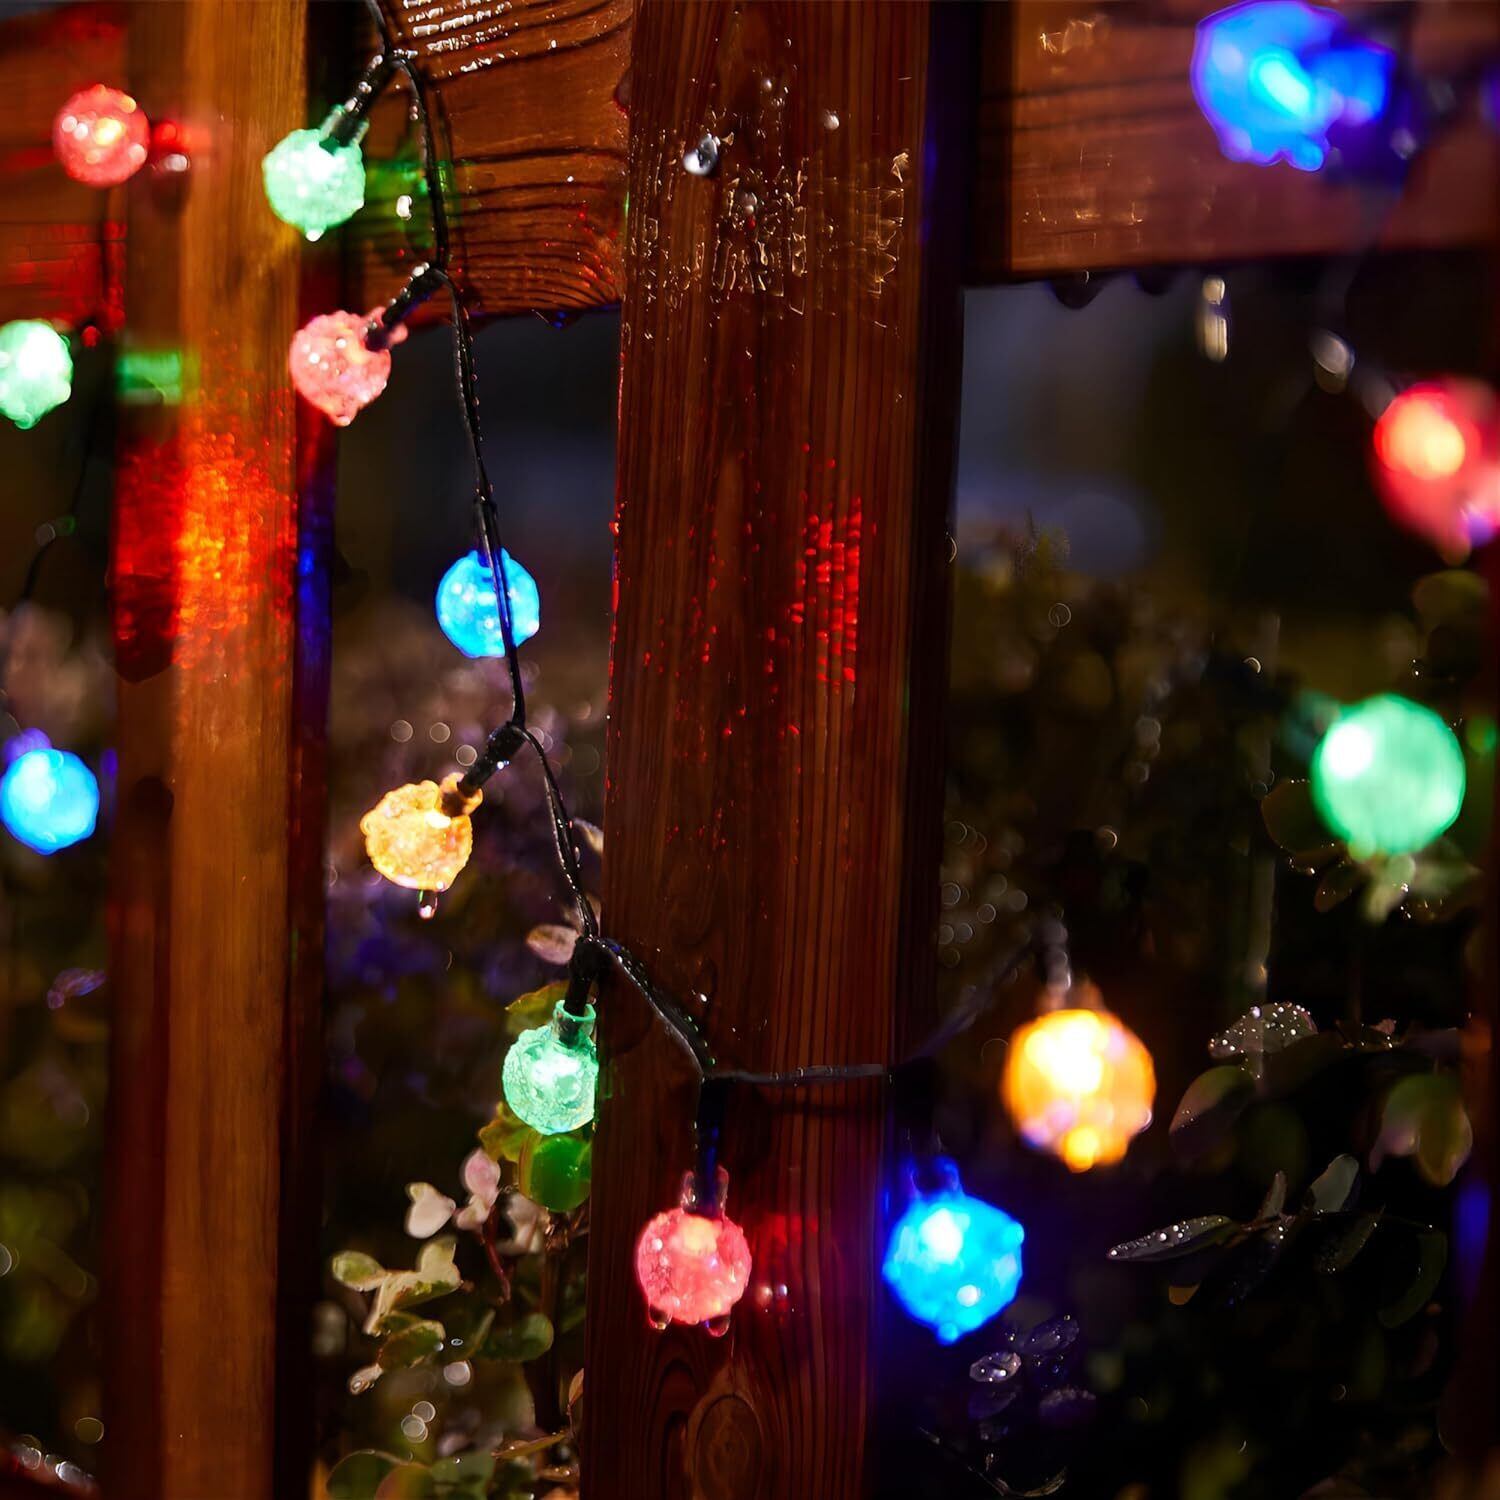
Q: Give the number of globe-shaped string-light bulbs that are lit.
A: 14